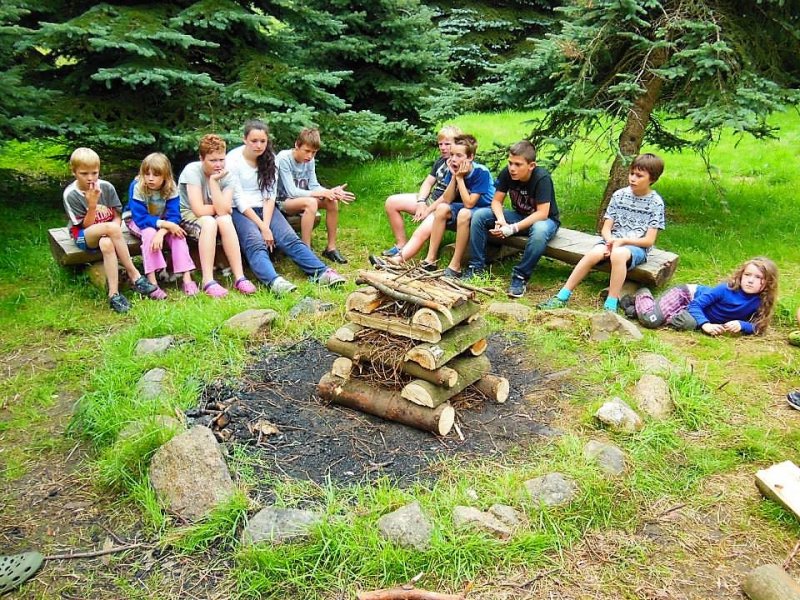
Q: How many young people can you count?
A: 10